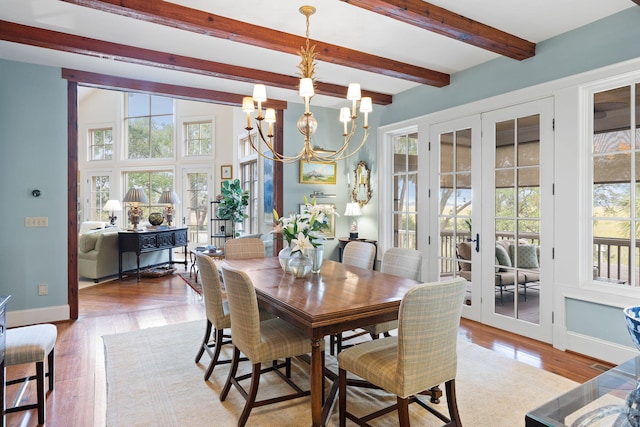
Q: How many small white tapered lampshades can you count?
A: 7